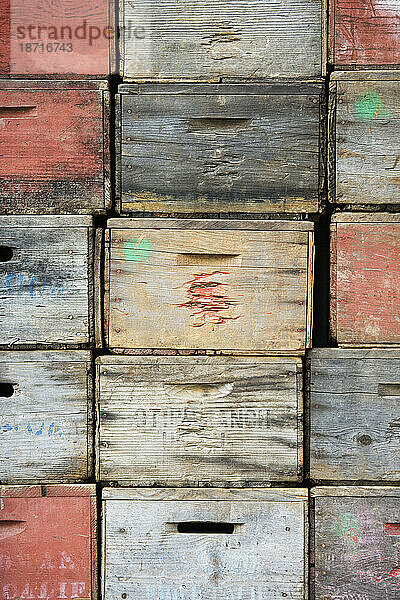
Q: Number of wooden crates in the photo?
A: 15